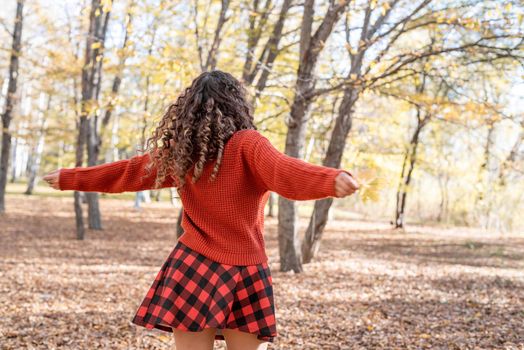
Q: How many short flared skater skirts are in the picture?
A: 1